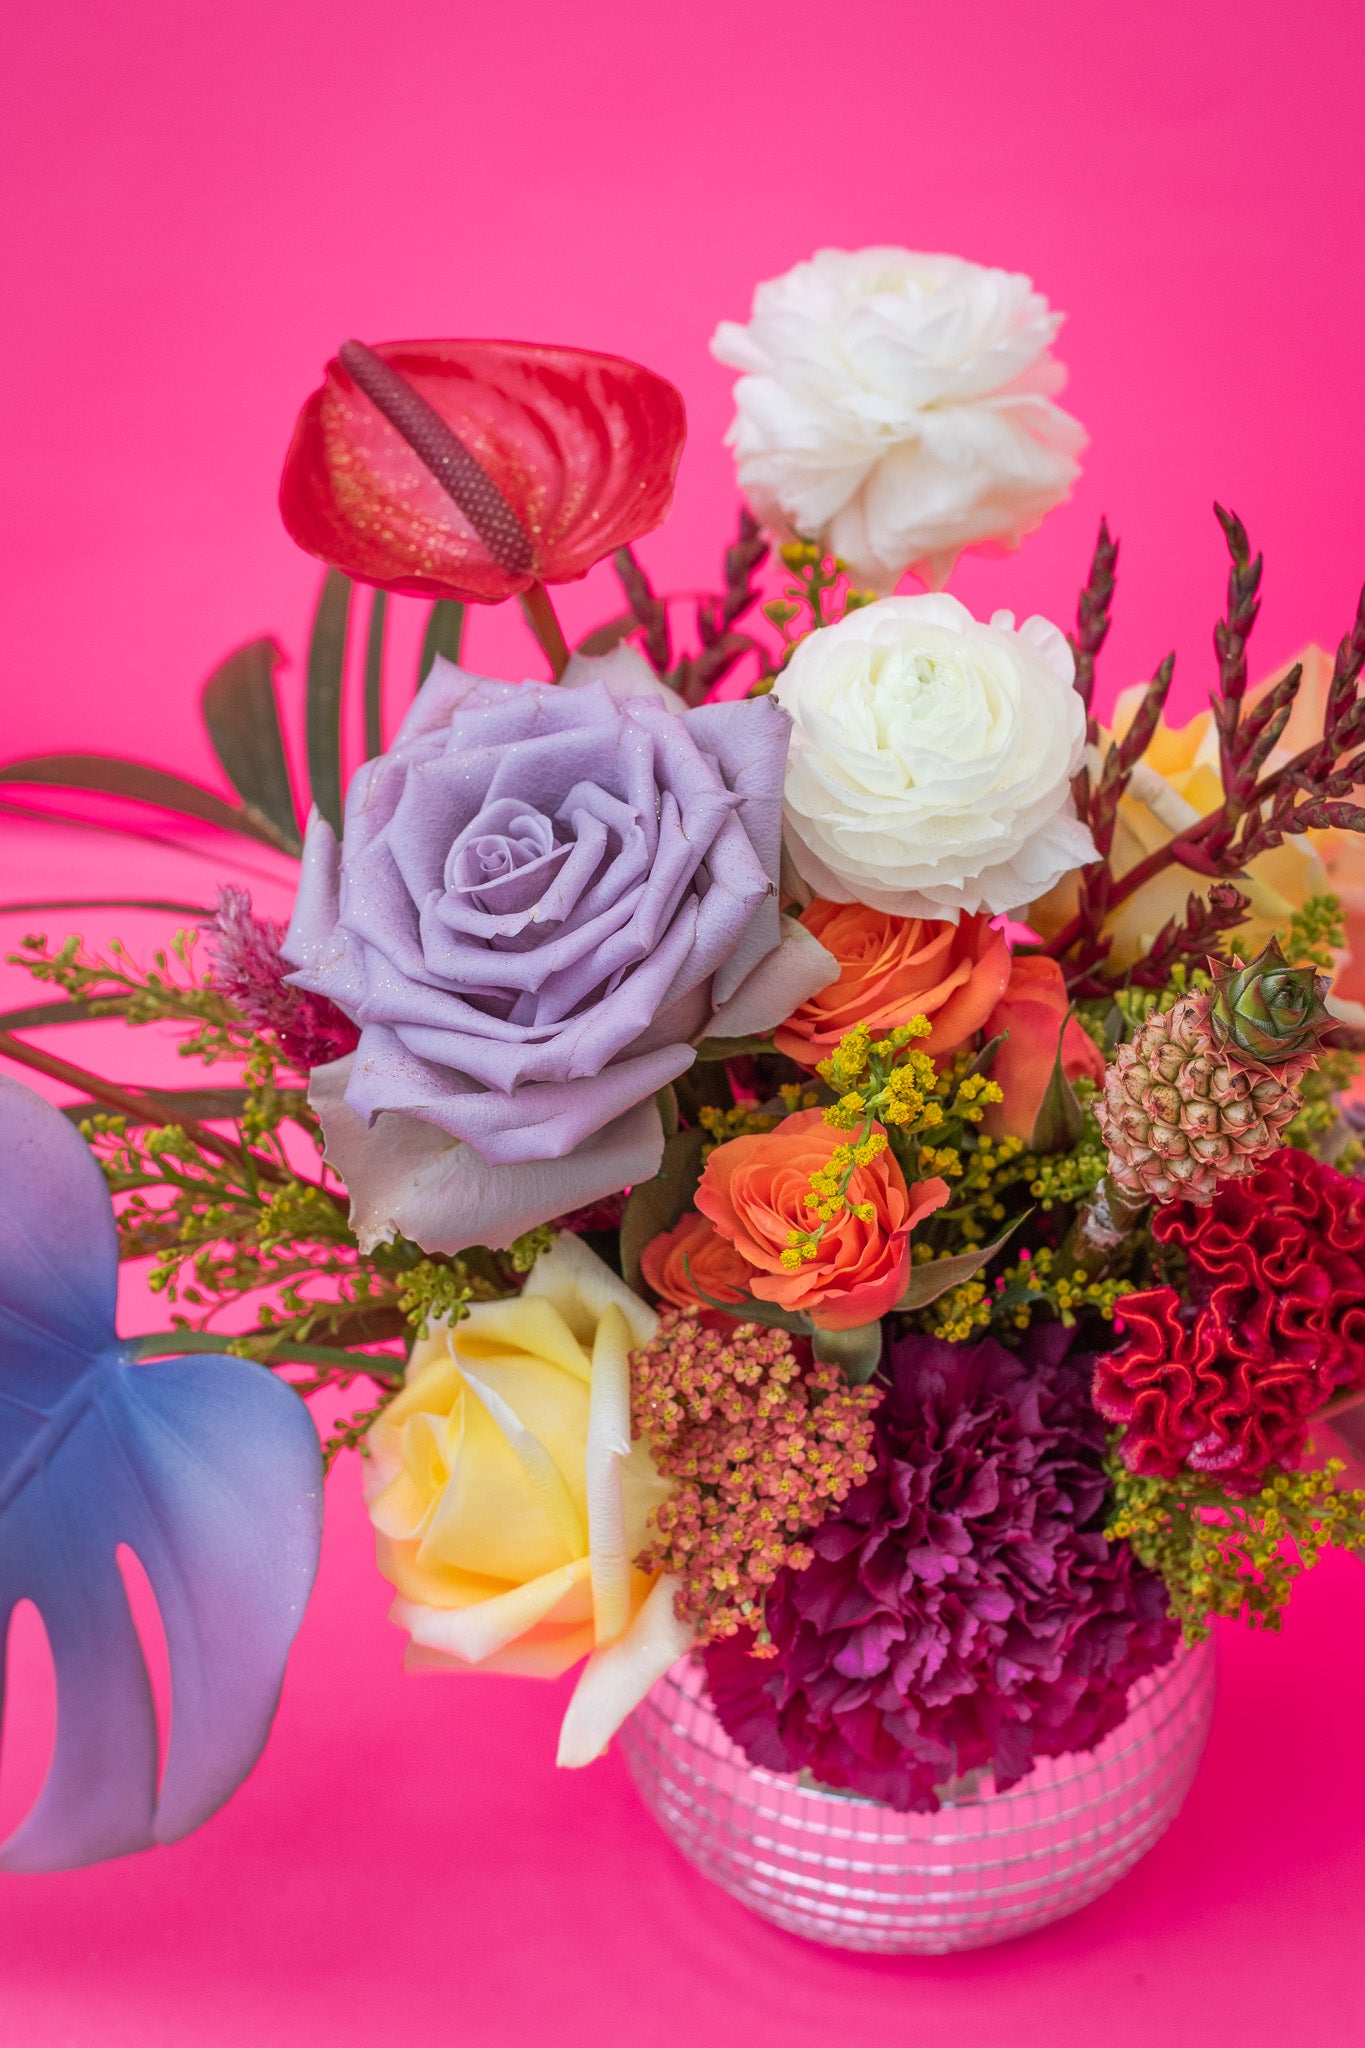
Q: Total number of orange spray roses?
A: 4